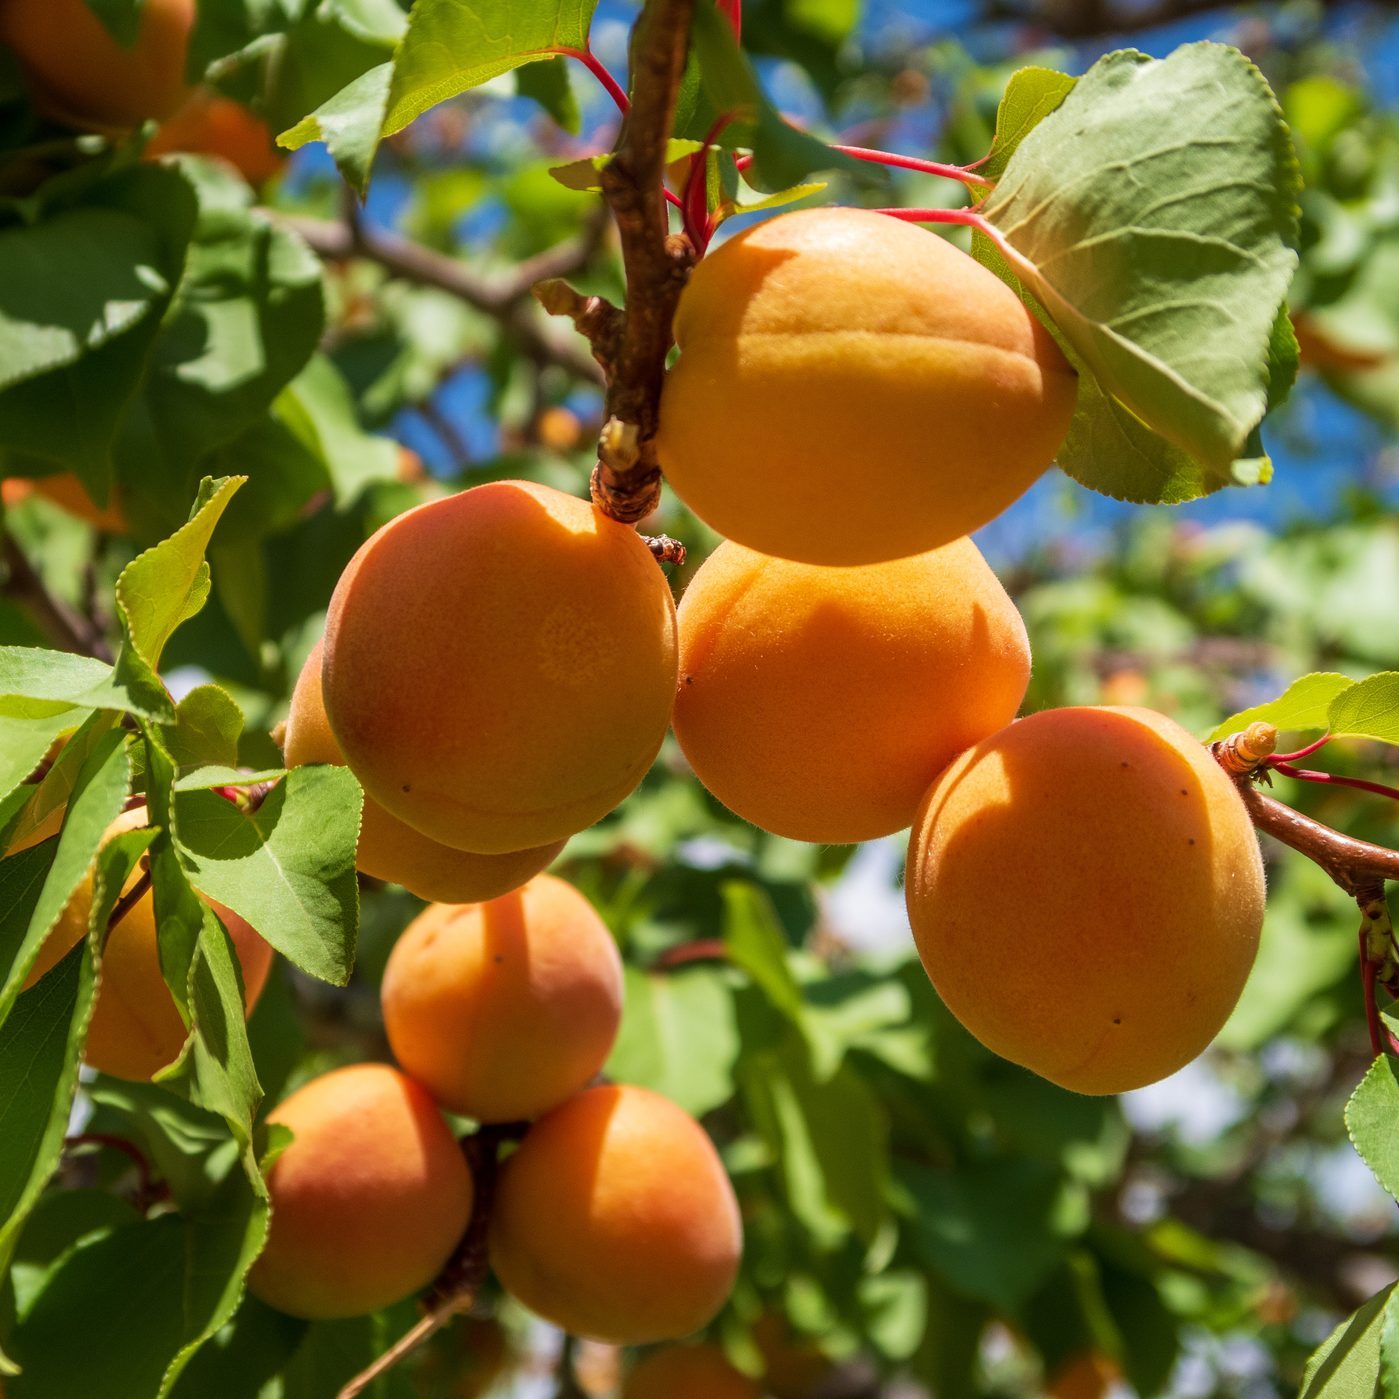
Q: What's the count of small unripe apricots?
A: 0